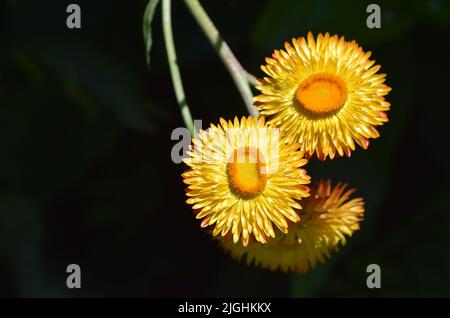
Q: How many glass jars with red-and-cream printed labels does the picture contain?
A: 0